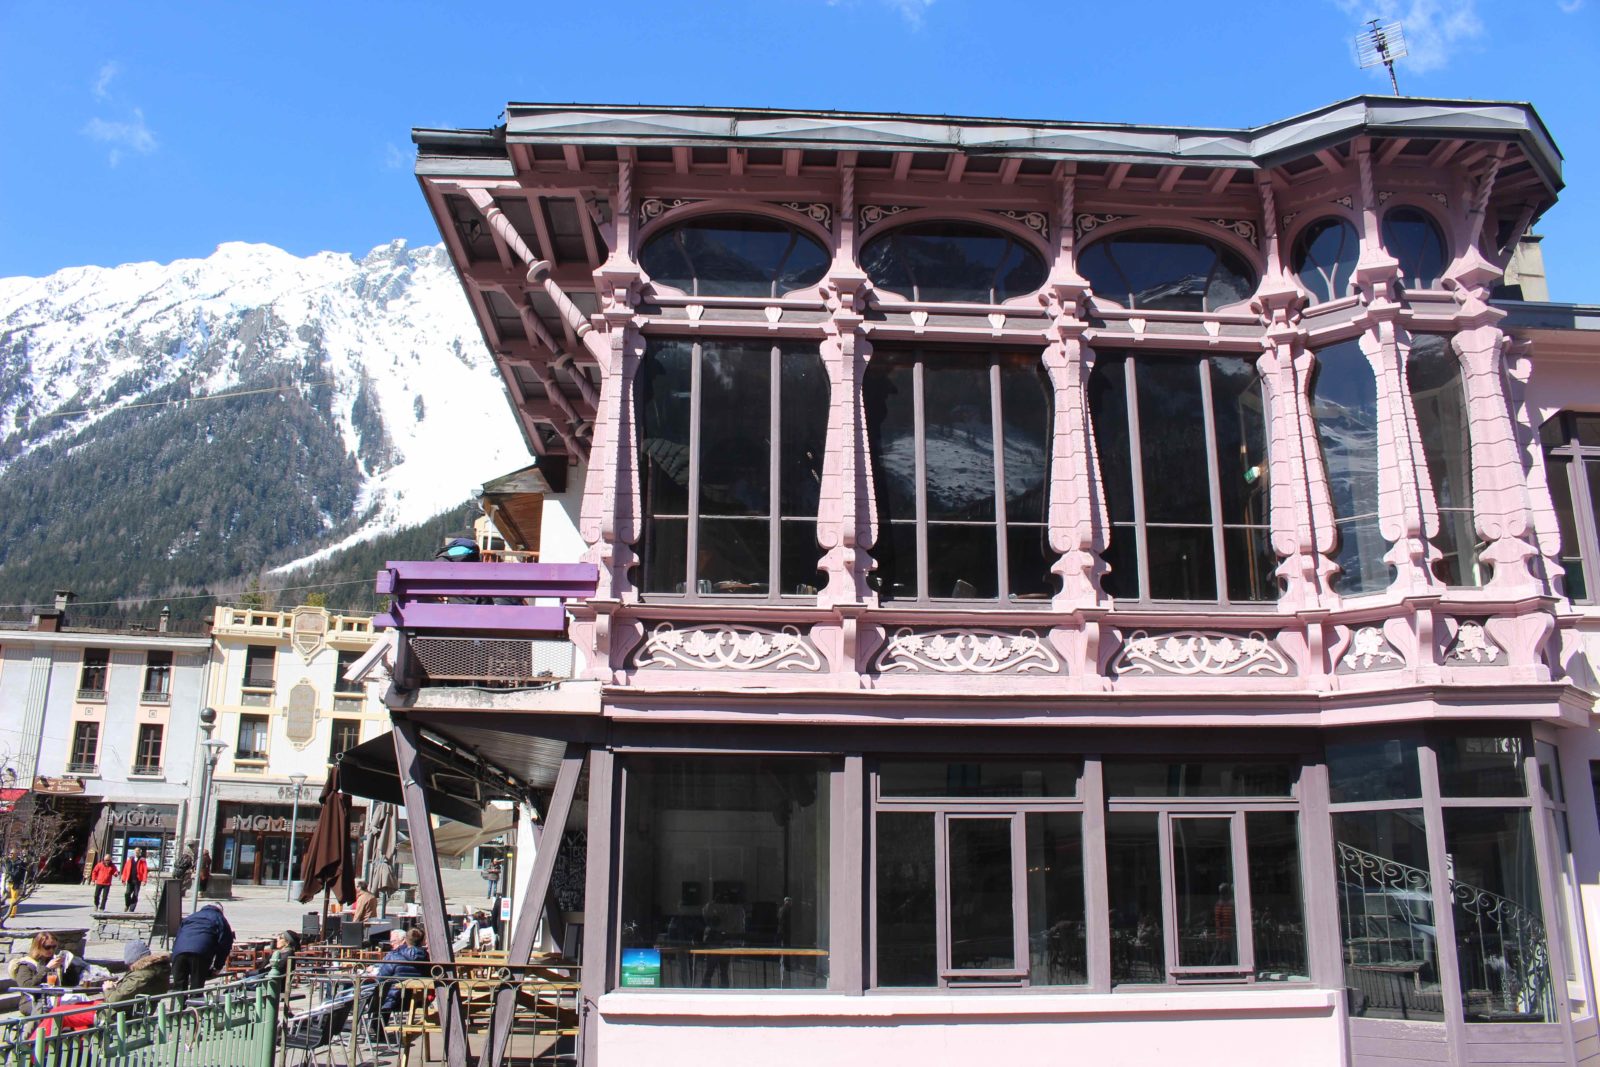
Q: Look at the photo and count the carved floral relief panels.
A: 5